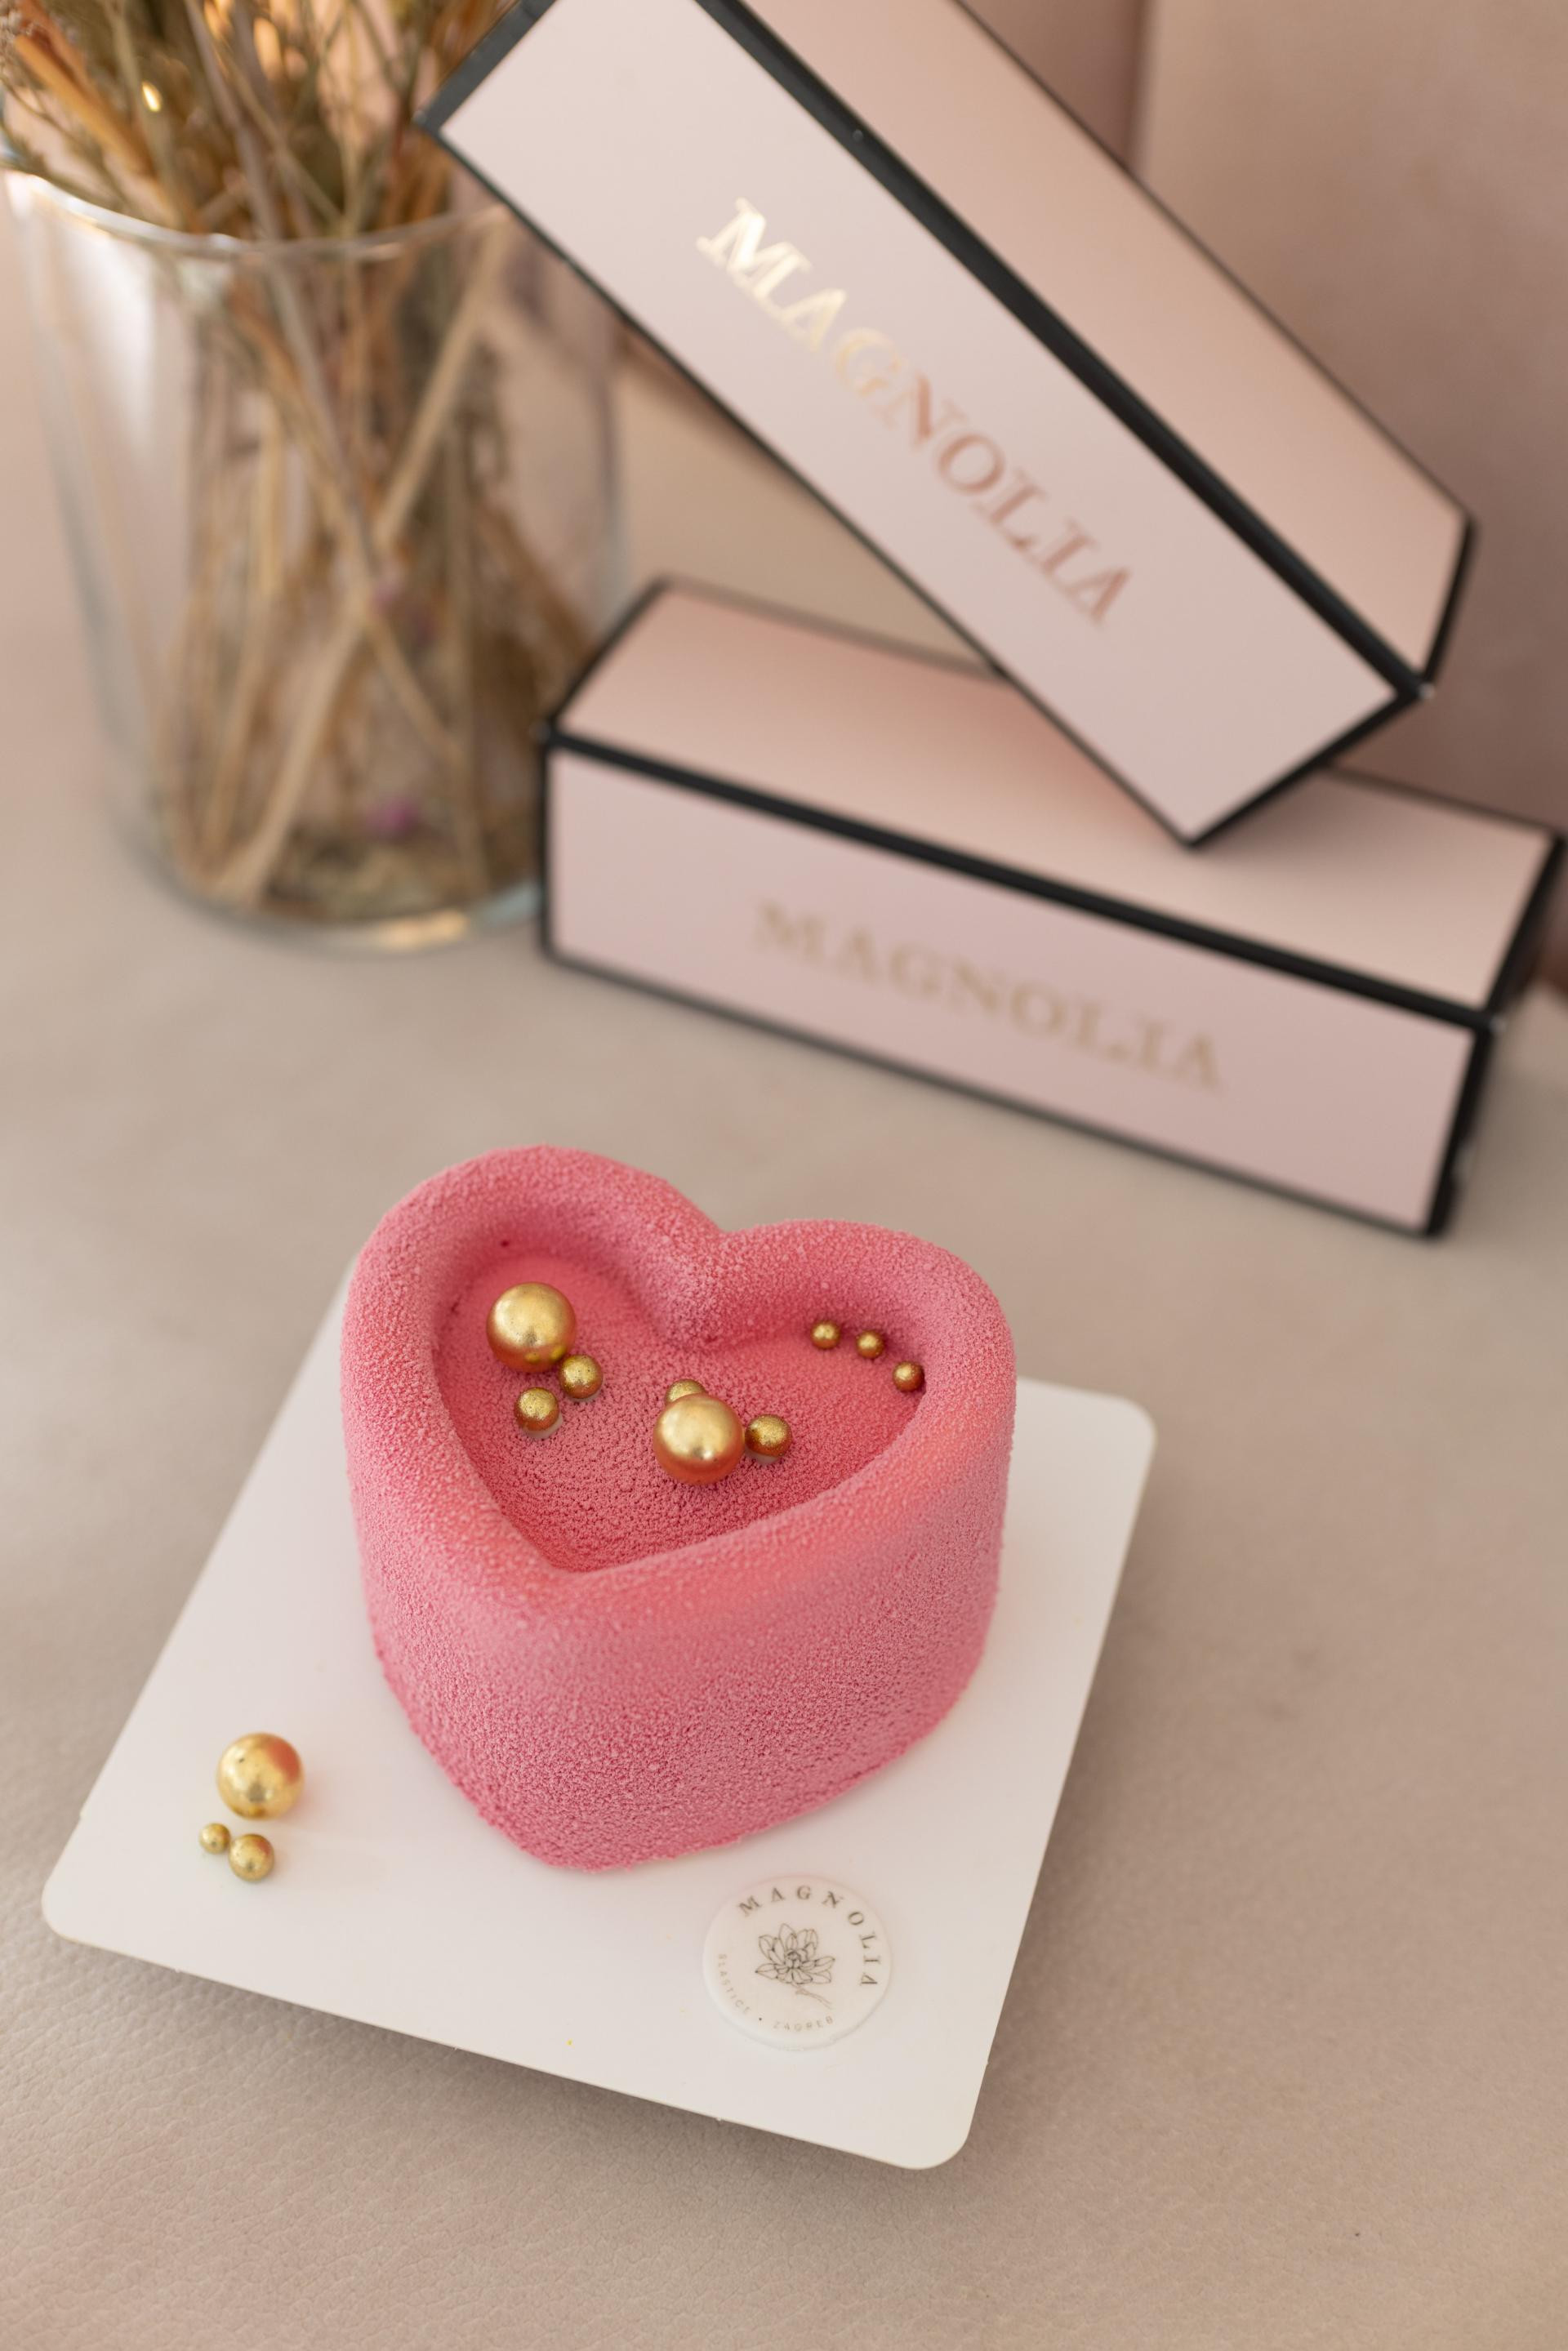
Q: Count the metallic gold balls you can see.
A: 12